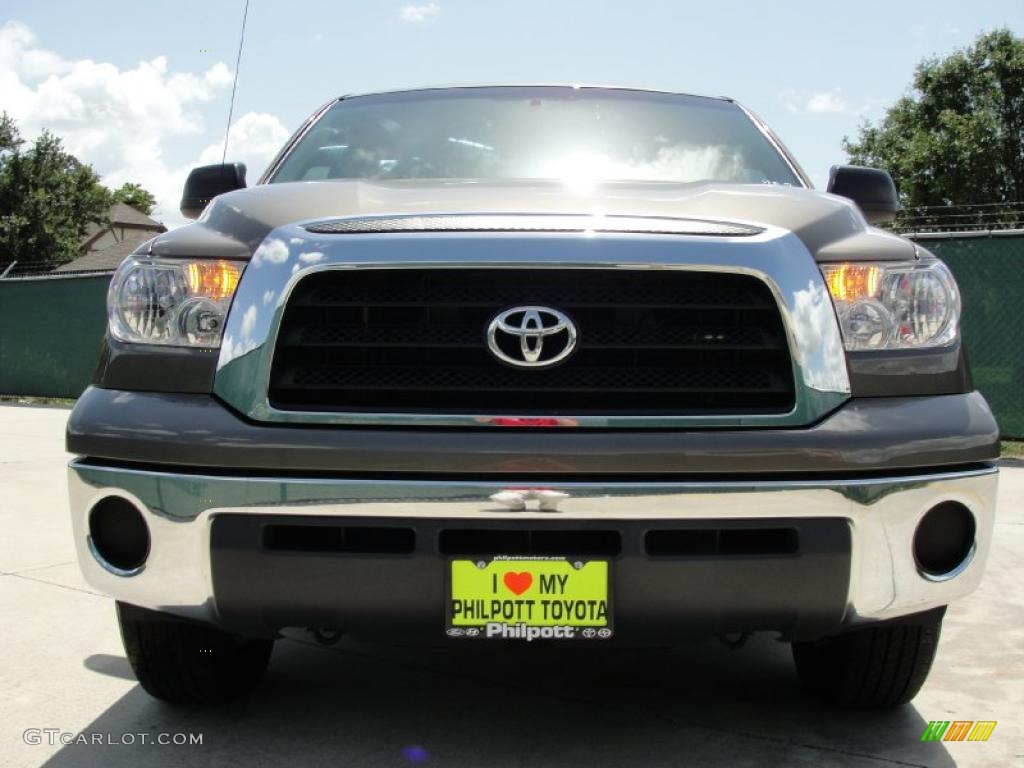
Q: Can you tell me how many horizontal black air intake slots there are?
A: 3